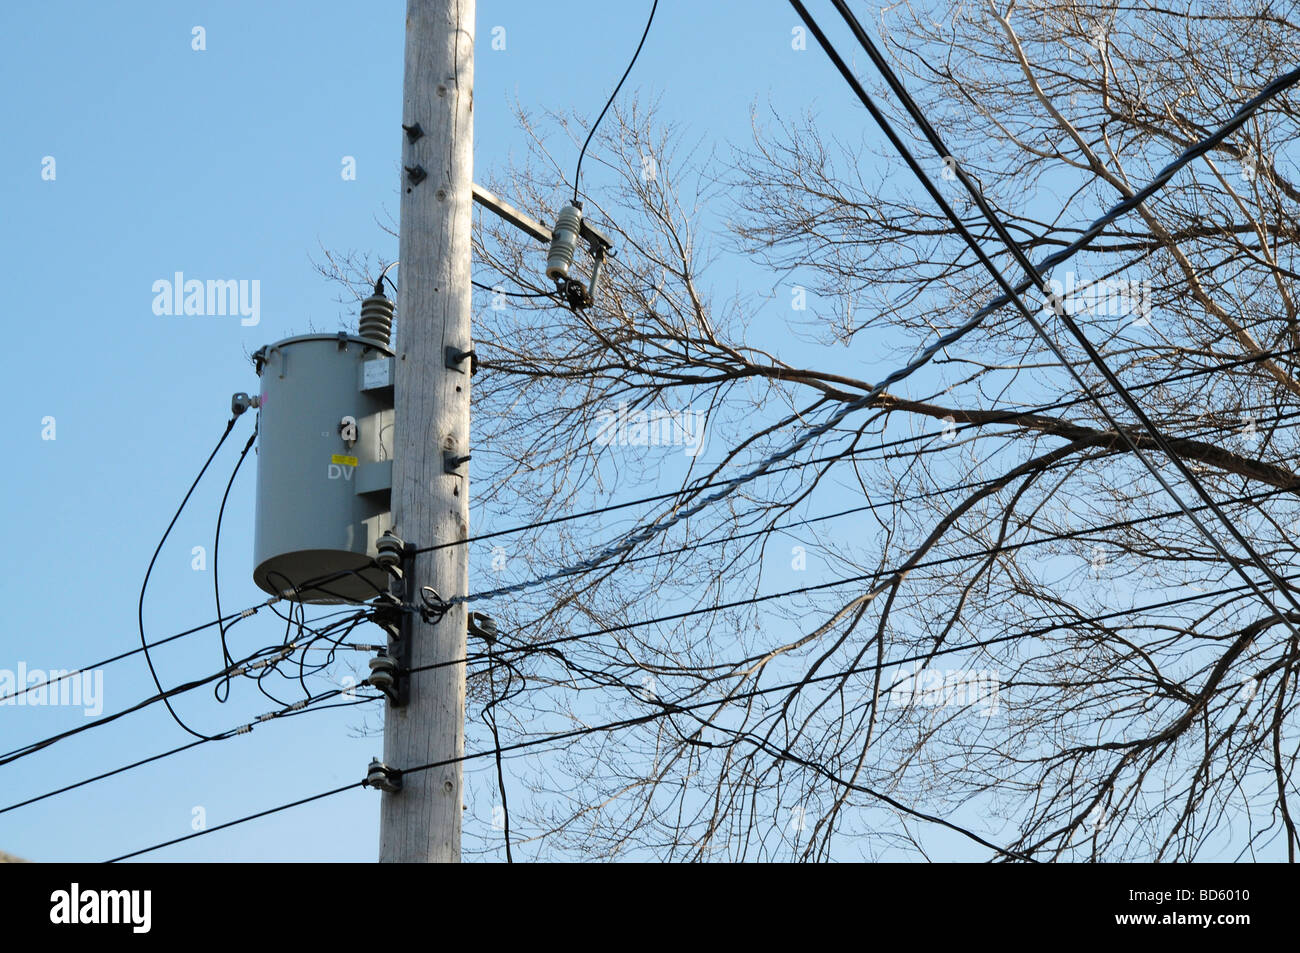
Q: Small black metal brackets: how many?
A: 4